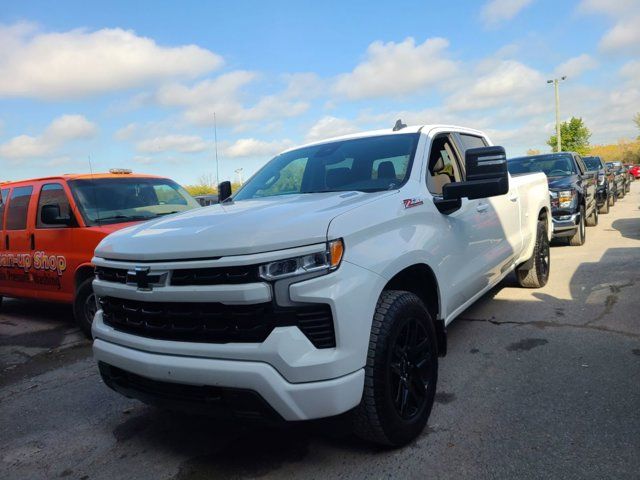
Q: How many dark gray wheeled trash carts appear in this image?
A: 0